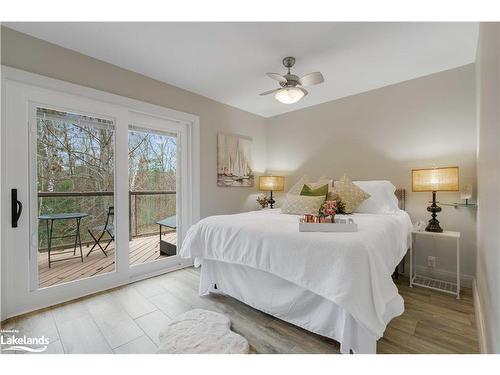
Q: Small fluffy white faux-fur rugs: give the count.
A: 1